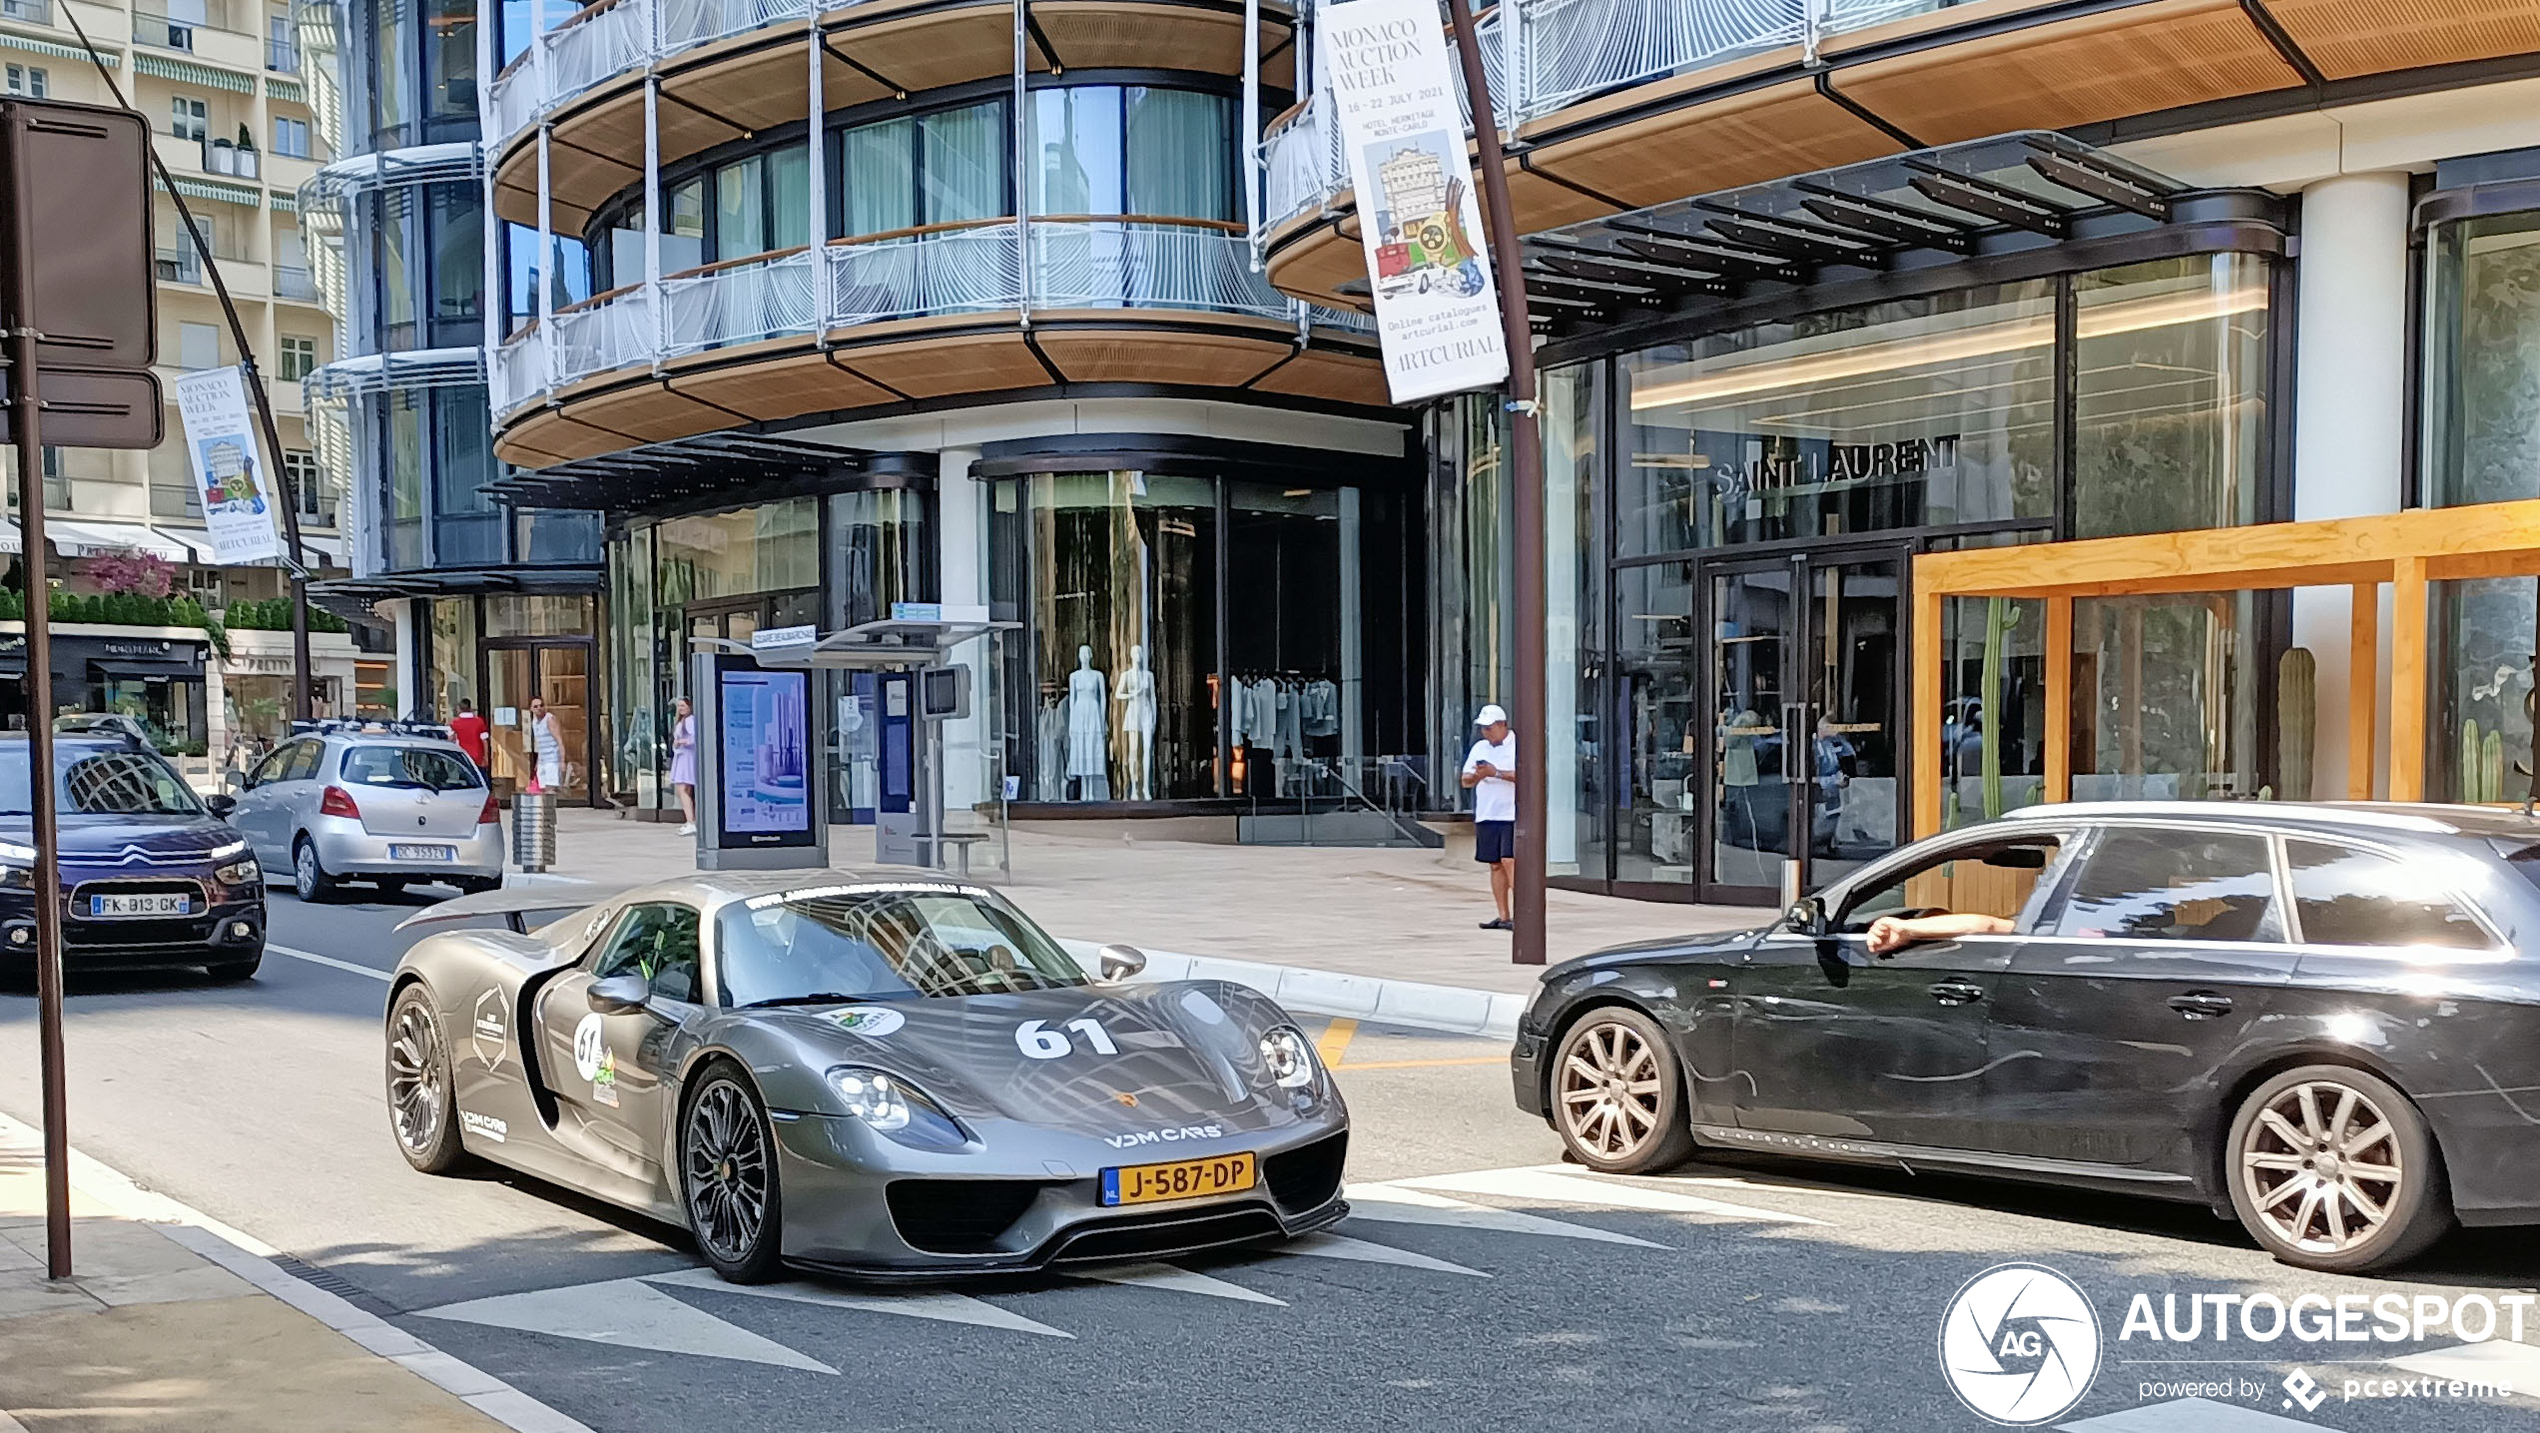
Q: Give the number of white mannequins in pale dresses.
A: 2